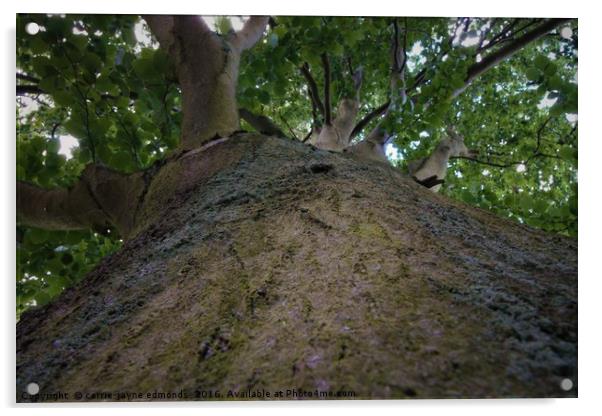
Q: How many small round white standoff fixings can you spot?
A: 4